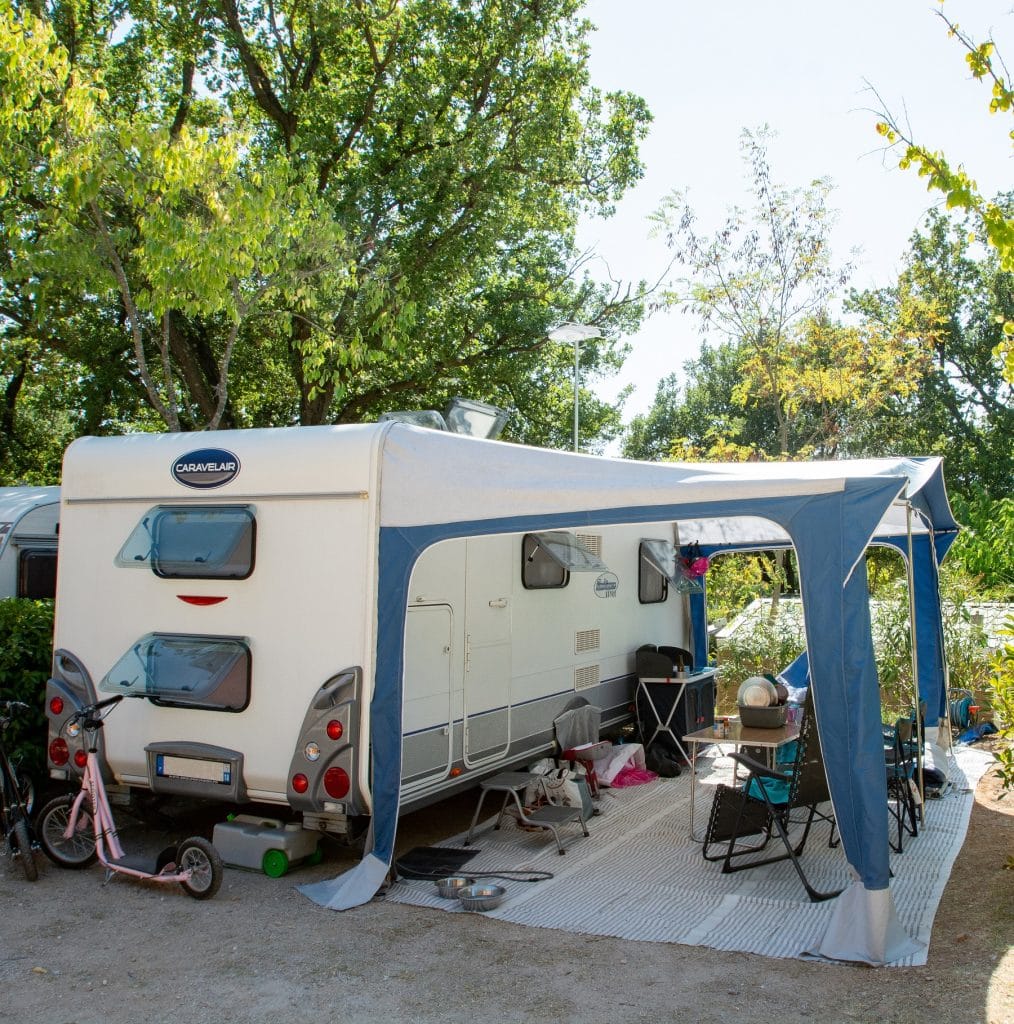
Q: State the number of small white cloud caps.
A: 0